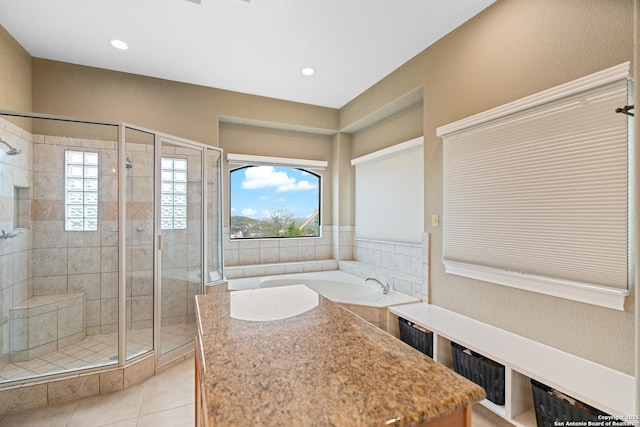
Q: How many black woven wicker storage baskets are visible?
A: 3